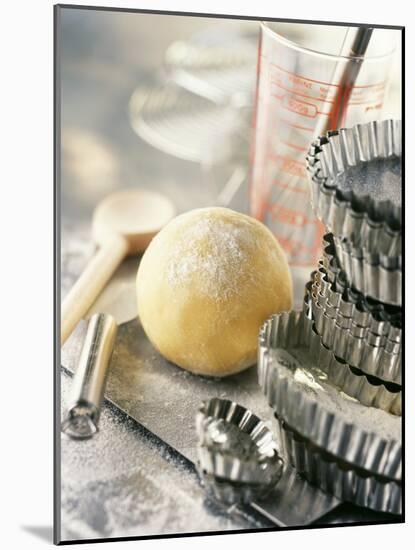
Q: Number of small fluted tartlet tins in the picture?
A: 2